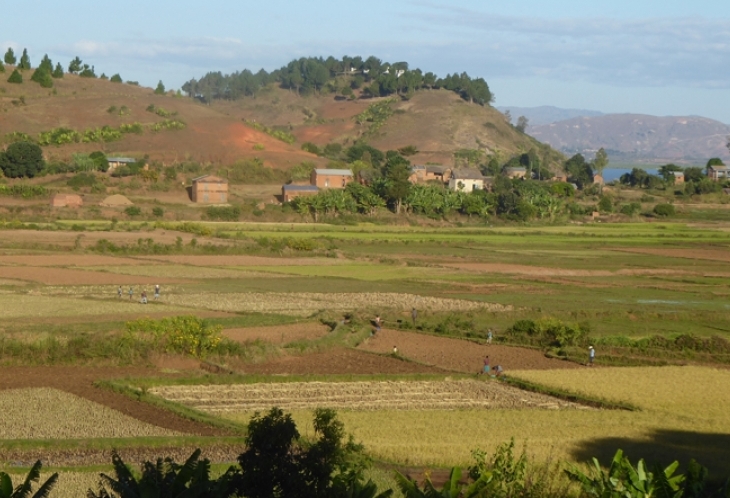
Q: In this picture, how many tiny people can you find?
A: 11